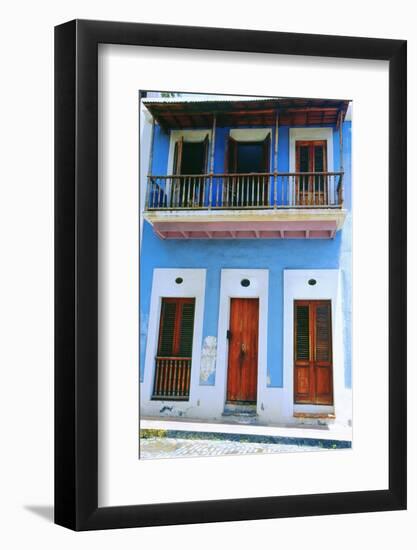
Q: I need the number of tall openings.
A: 6